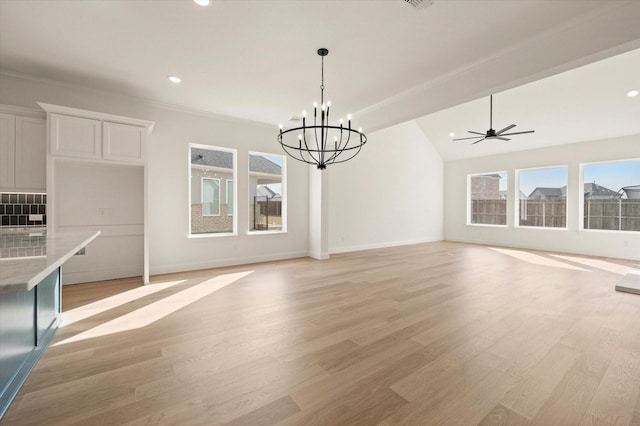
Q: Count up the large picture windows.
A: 5